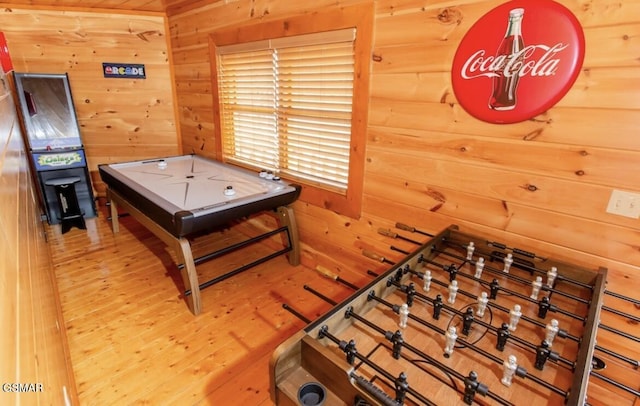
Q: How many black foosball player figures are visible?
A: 12